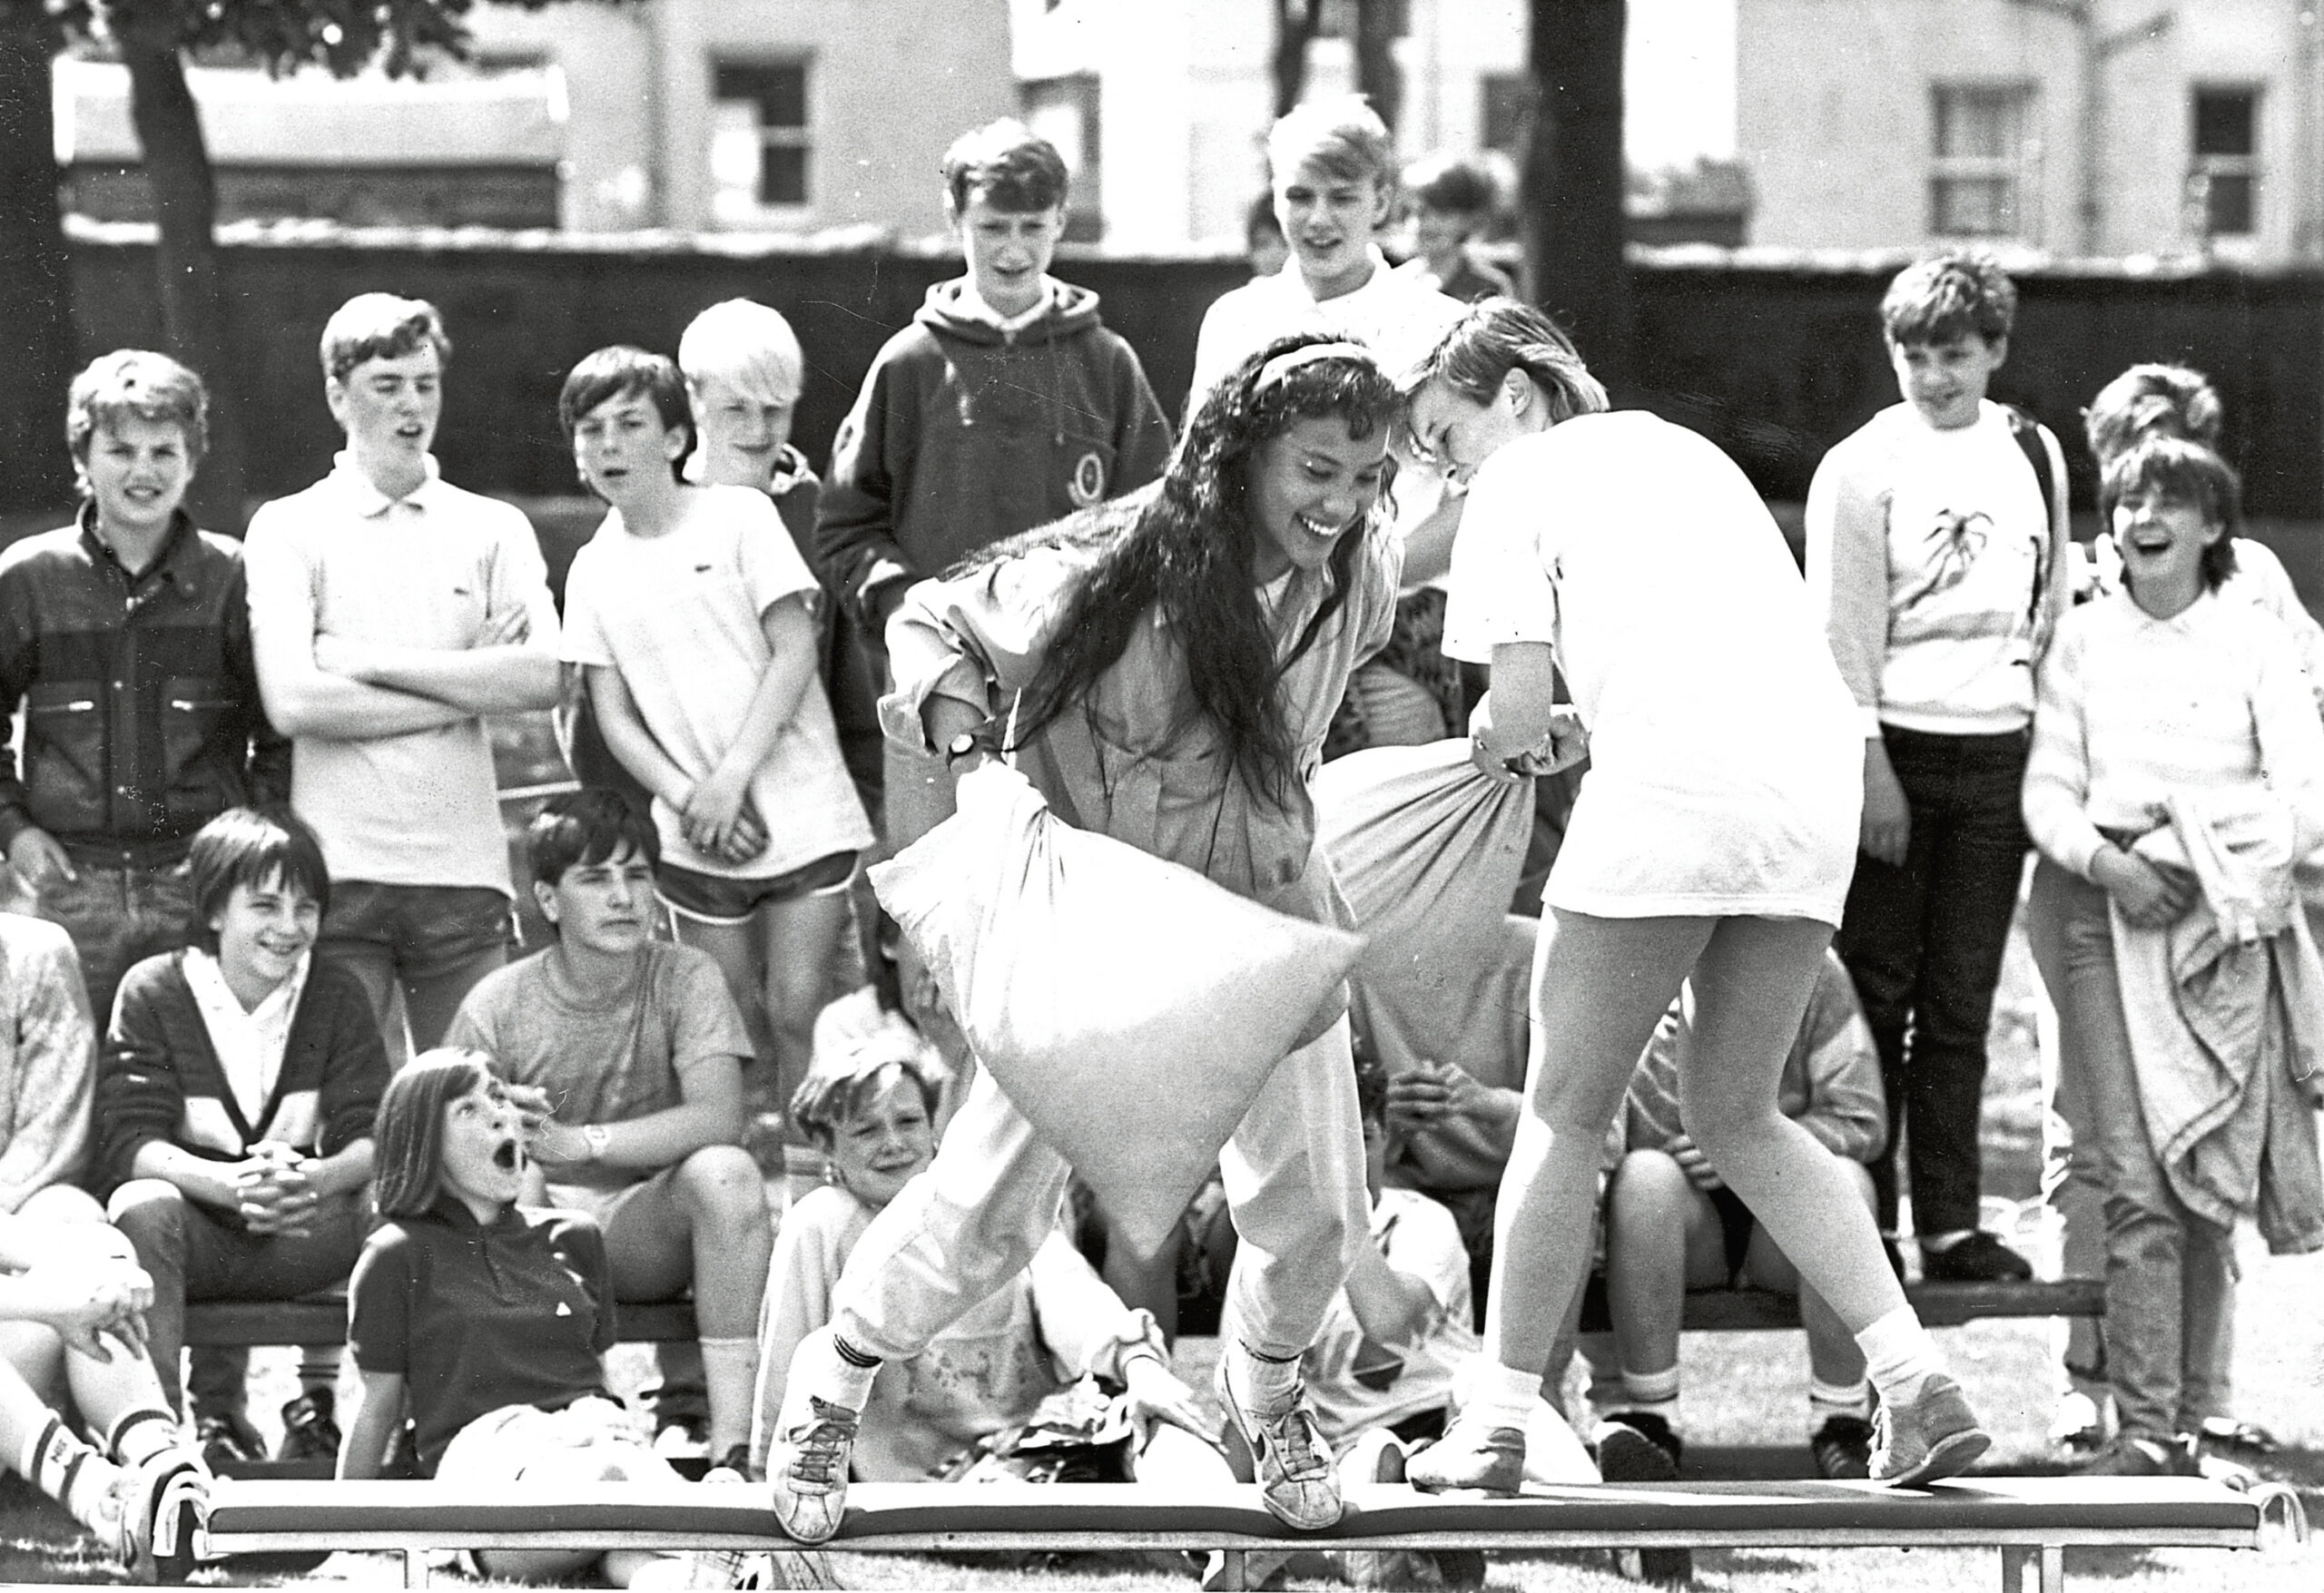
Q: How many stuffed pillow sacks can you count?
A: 2